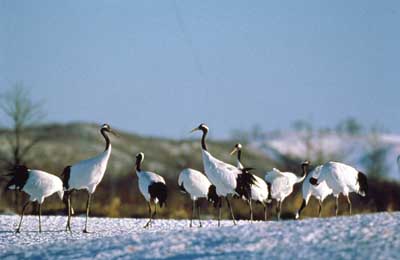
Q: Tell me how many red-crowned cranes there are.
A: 9